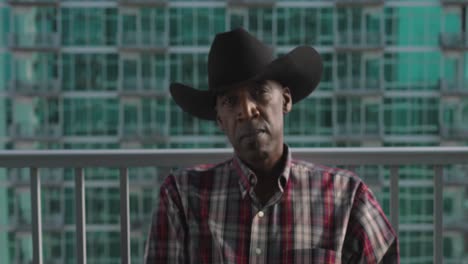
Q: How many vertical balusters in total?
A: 5